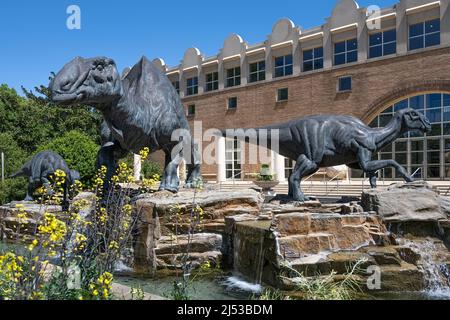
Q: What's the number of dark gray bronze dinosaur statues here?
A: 3